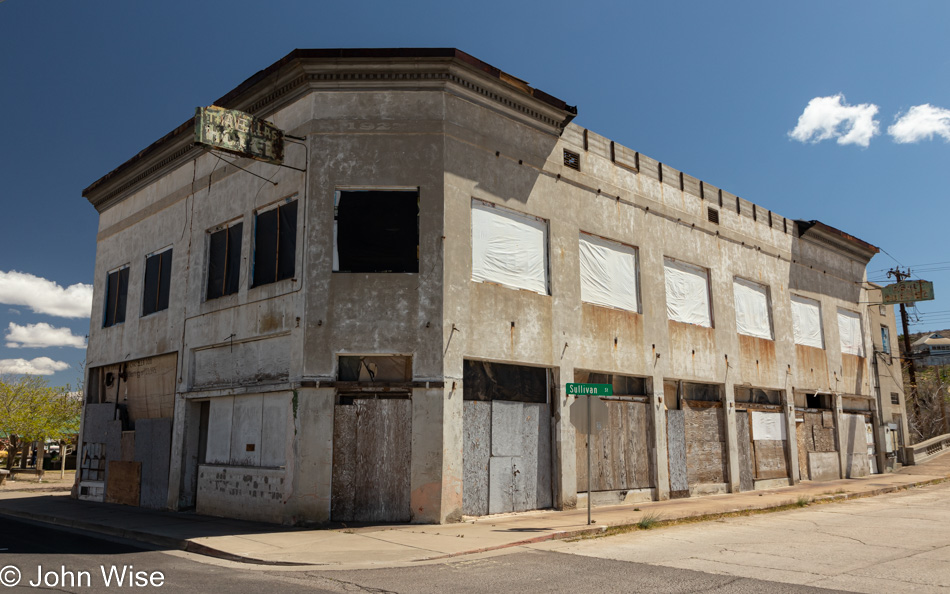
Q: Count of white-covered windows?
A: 6